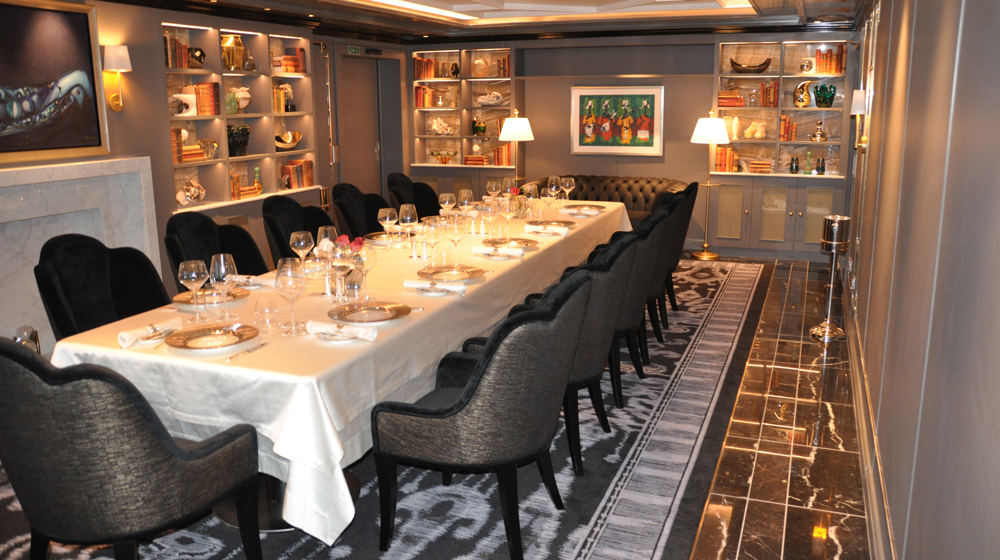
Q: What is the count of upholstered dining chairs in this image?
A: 11